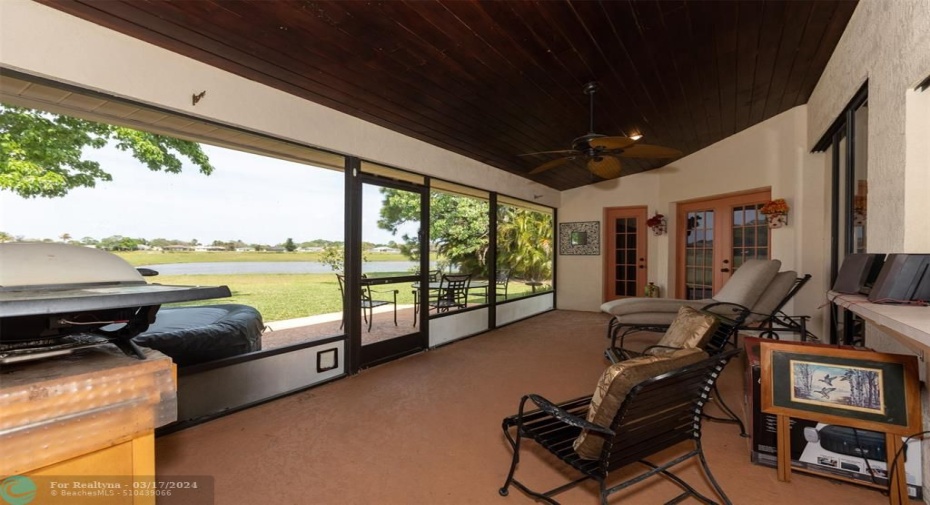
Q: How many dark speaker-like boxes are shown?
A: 2